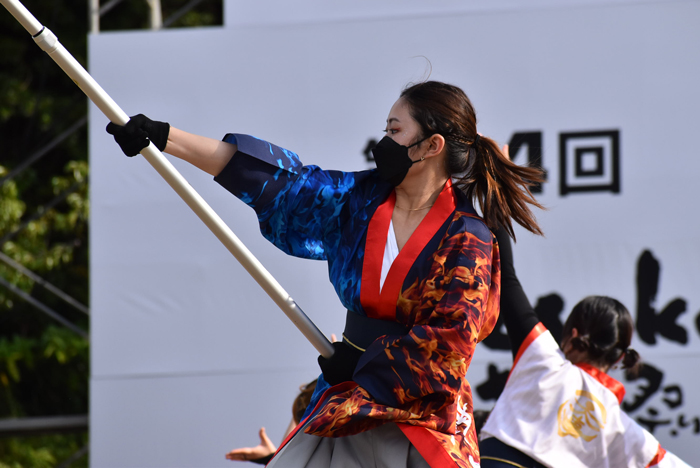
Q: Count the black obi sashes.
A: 2